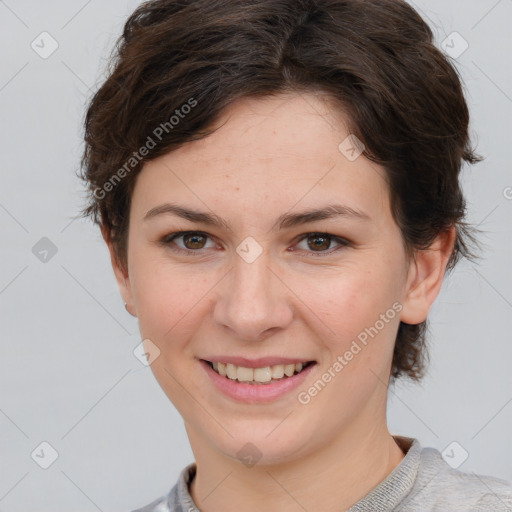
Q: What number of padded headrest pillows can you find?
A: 0